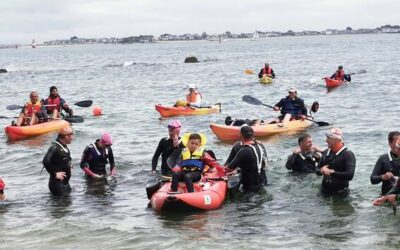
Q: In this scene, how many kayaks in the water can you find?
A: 6